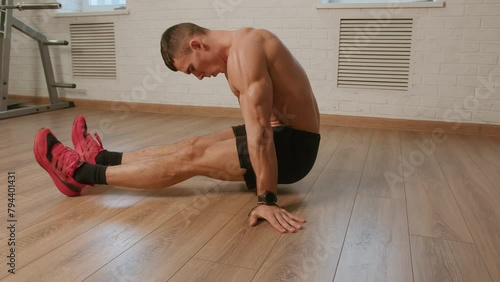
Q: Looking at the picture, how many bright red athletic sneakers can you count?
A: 2